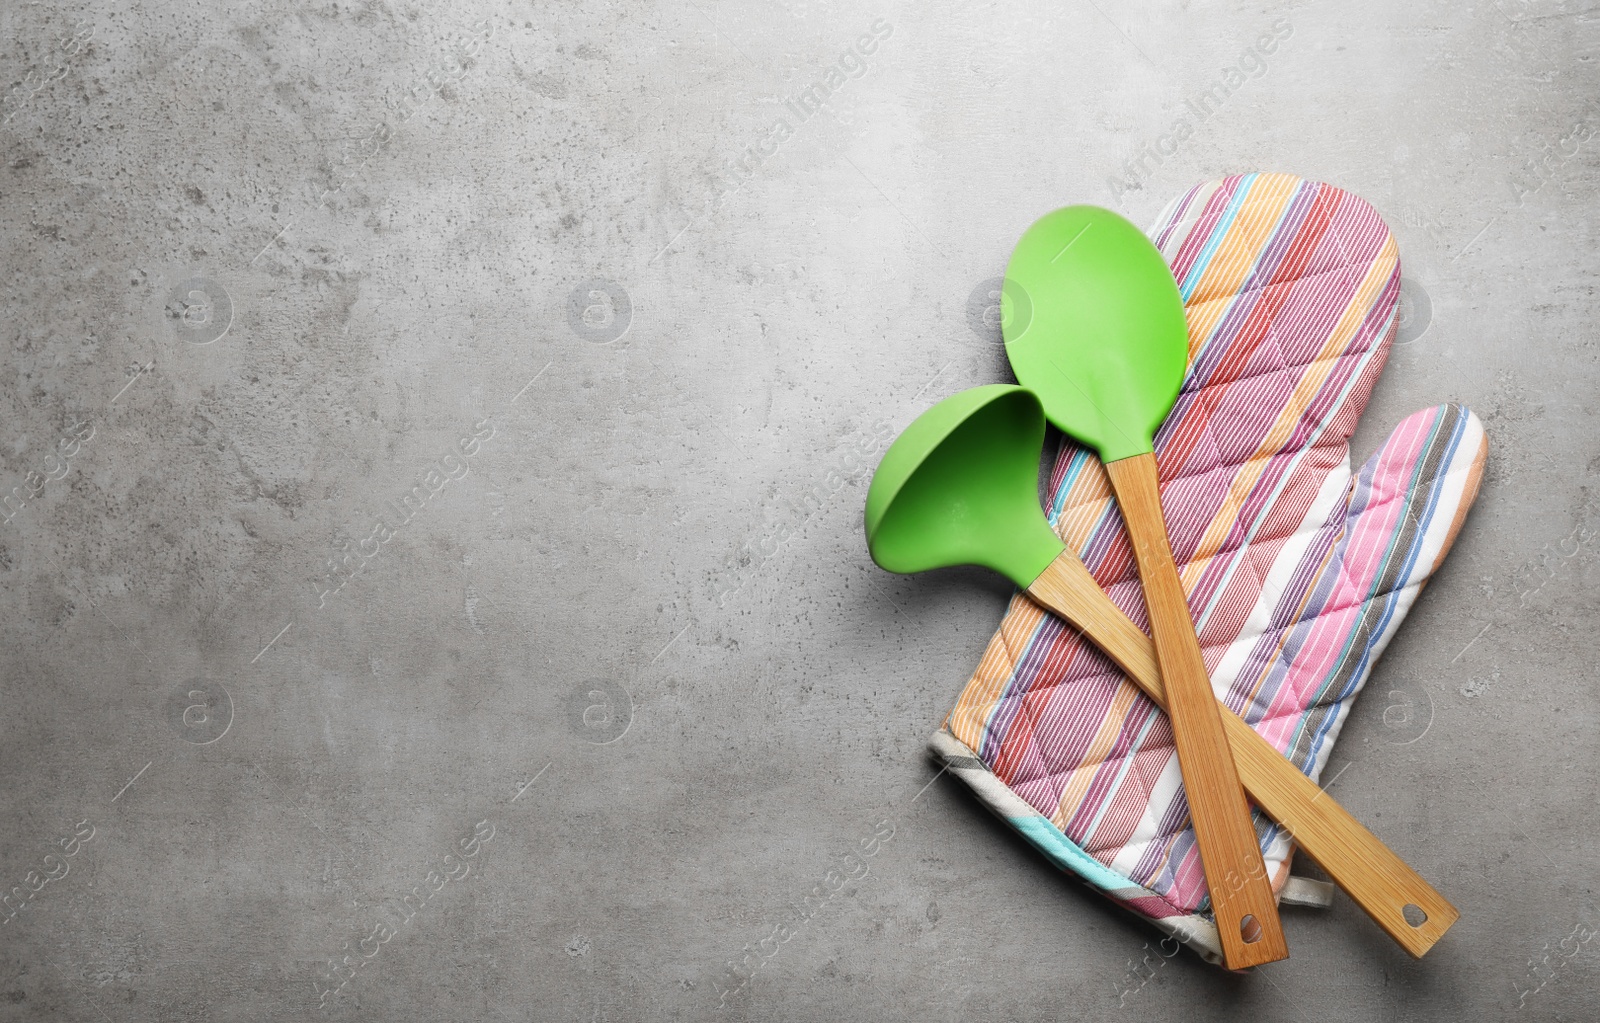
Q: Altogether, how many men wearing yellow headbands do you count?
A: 0